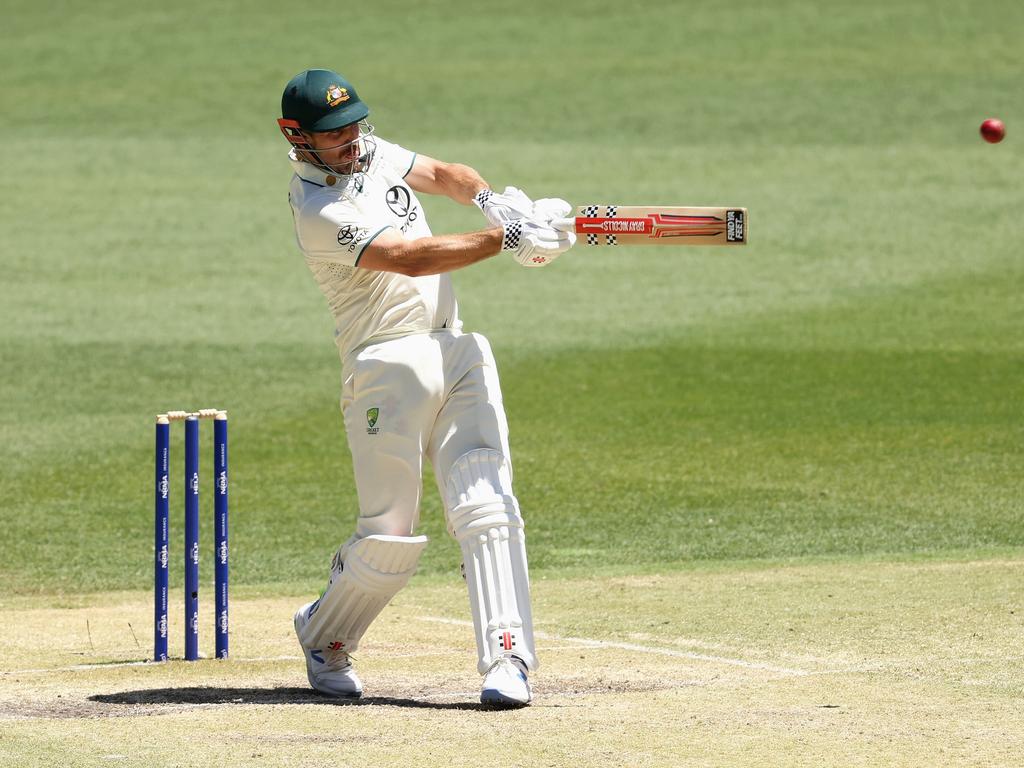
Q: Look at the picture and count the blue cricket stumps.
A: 3